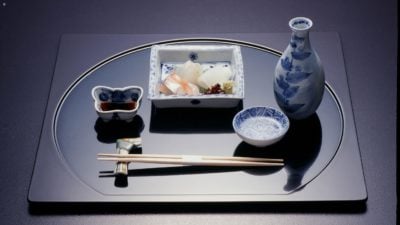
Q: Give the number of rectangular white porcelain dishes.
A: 1